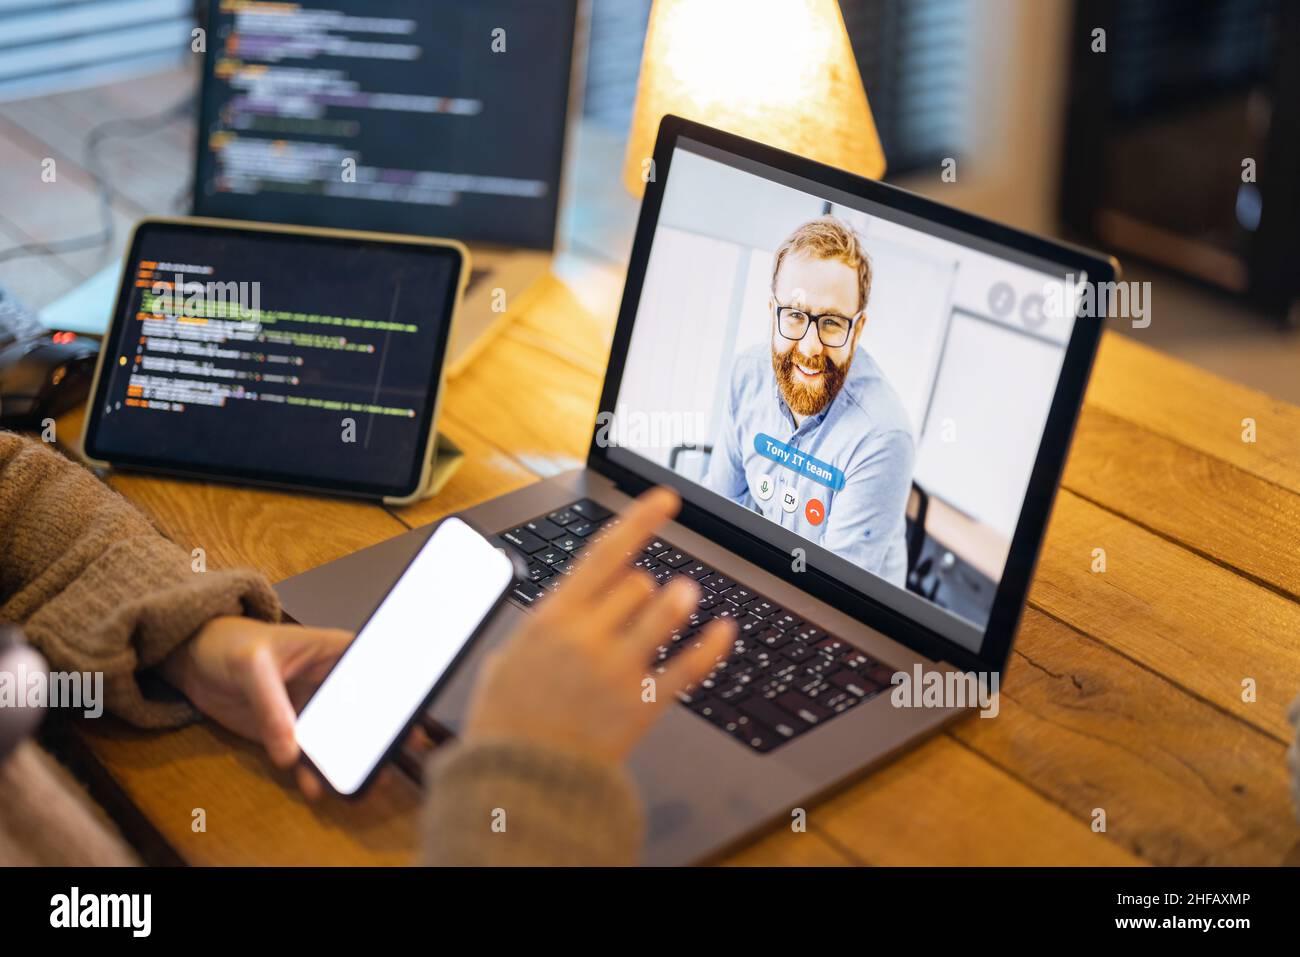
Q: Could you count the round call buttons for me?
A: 3